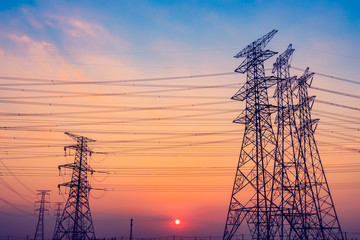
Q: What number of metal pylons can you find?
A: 6